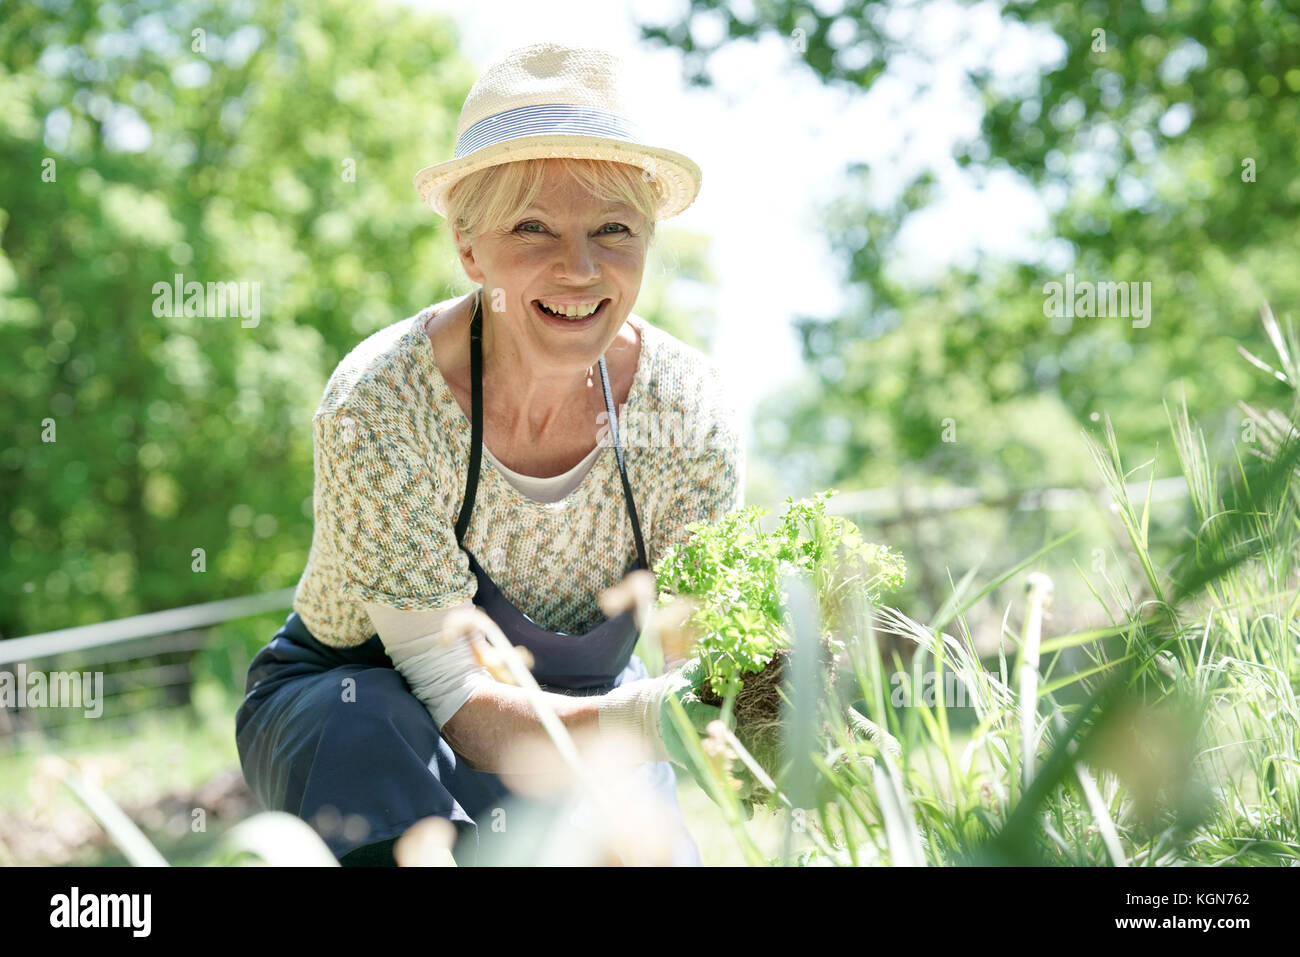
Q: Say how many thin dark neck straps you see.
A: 2